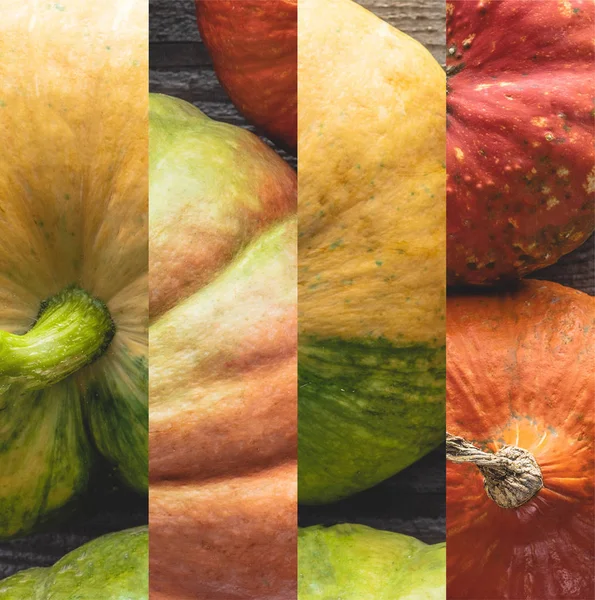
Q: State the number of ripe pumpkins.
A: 3